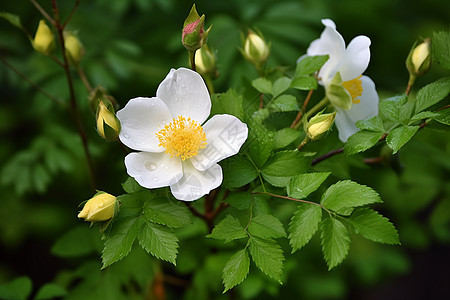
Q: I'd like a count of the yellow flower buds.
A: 8